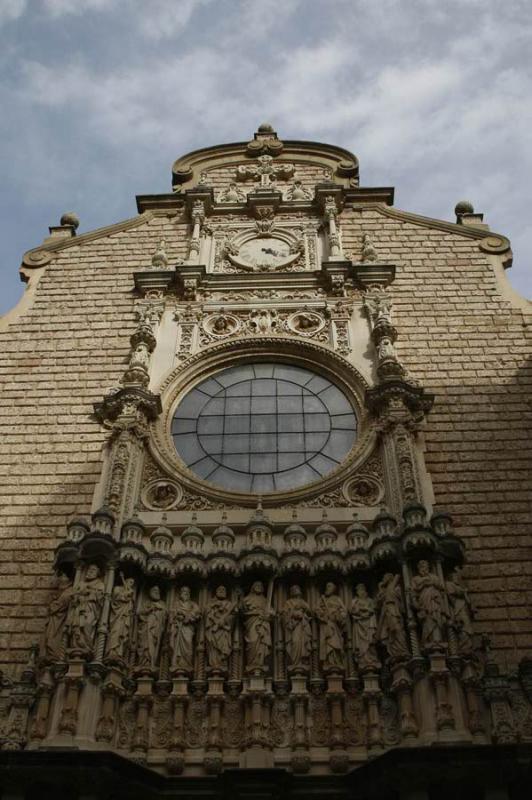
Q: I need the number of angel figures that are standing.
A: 13